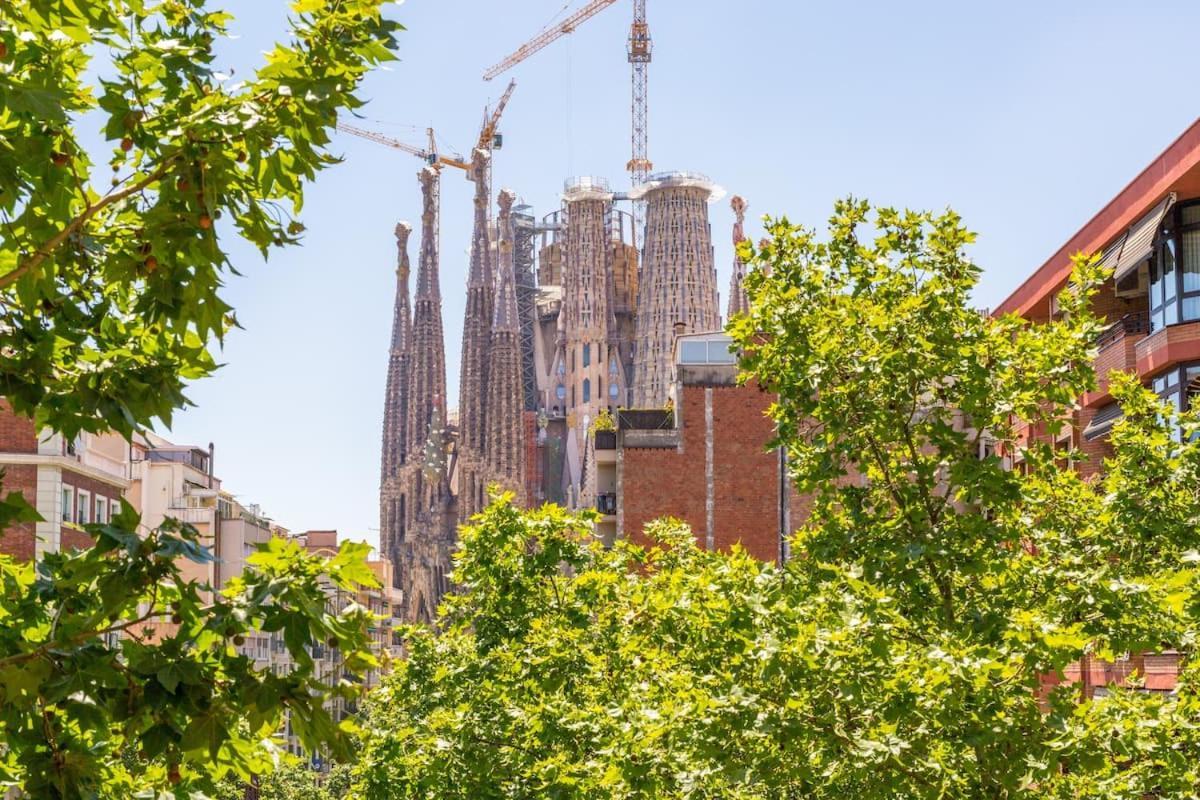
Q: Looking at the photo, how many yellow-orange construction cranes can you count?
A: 3